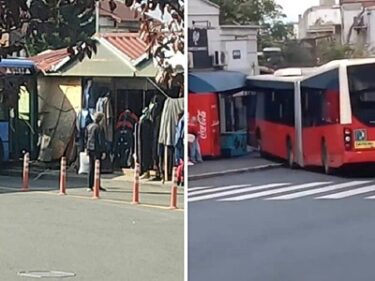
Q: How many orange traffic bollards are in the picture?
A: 5